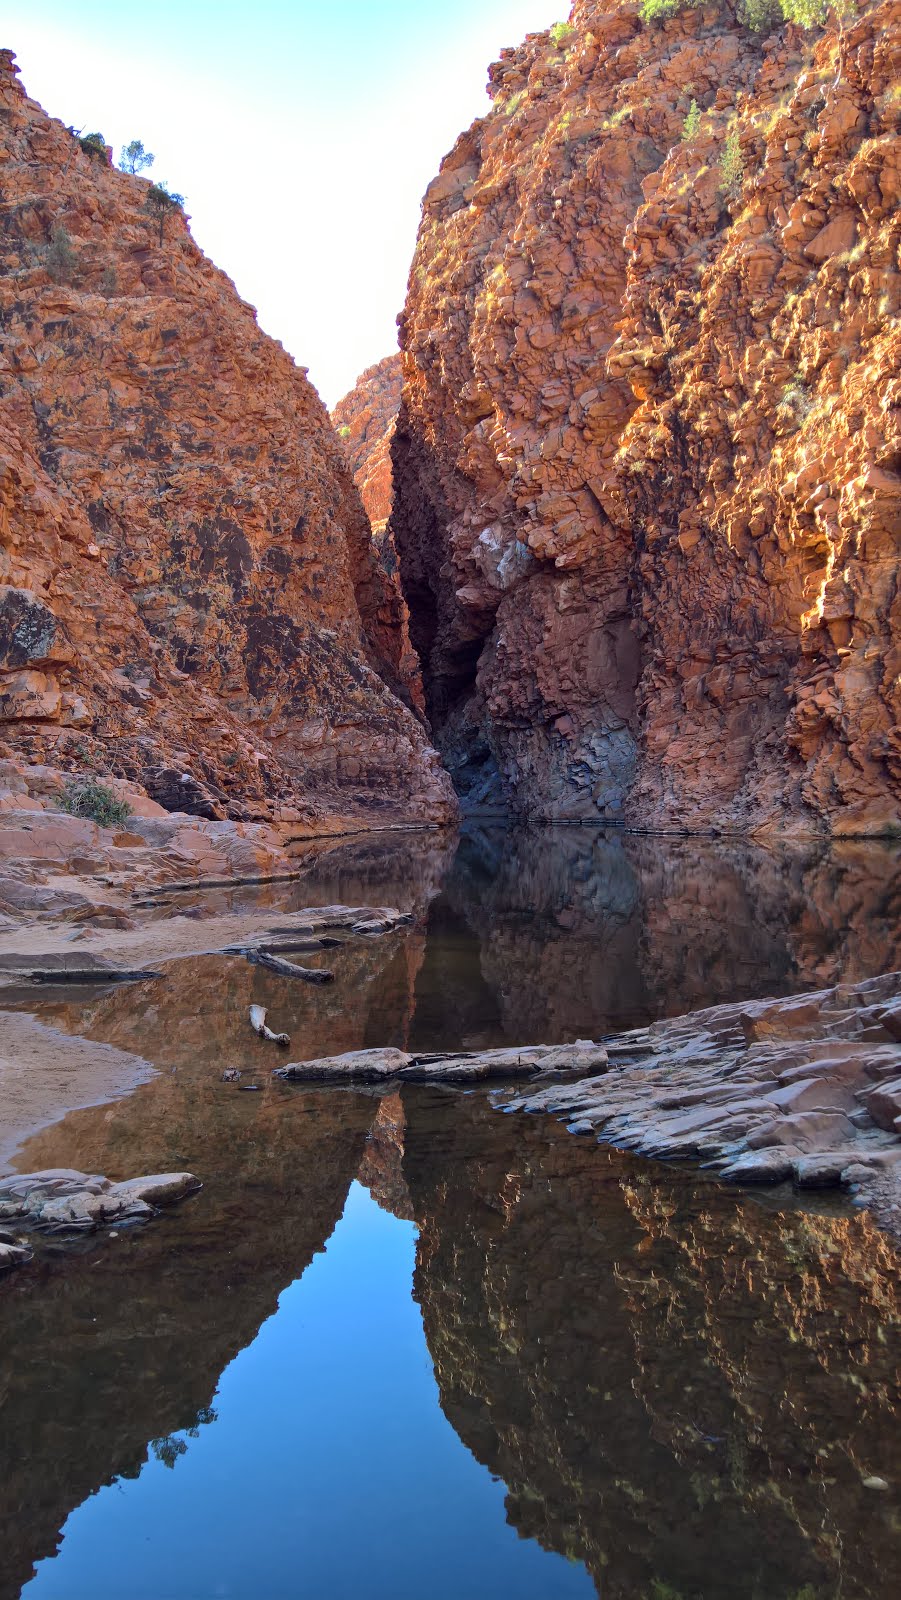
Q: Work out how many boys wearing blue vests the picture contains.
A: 0